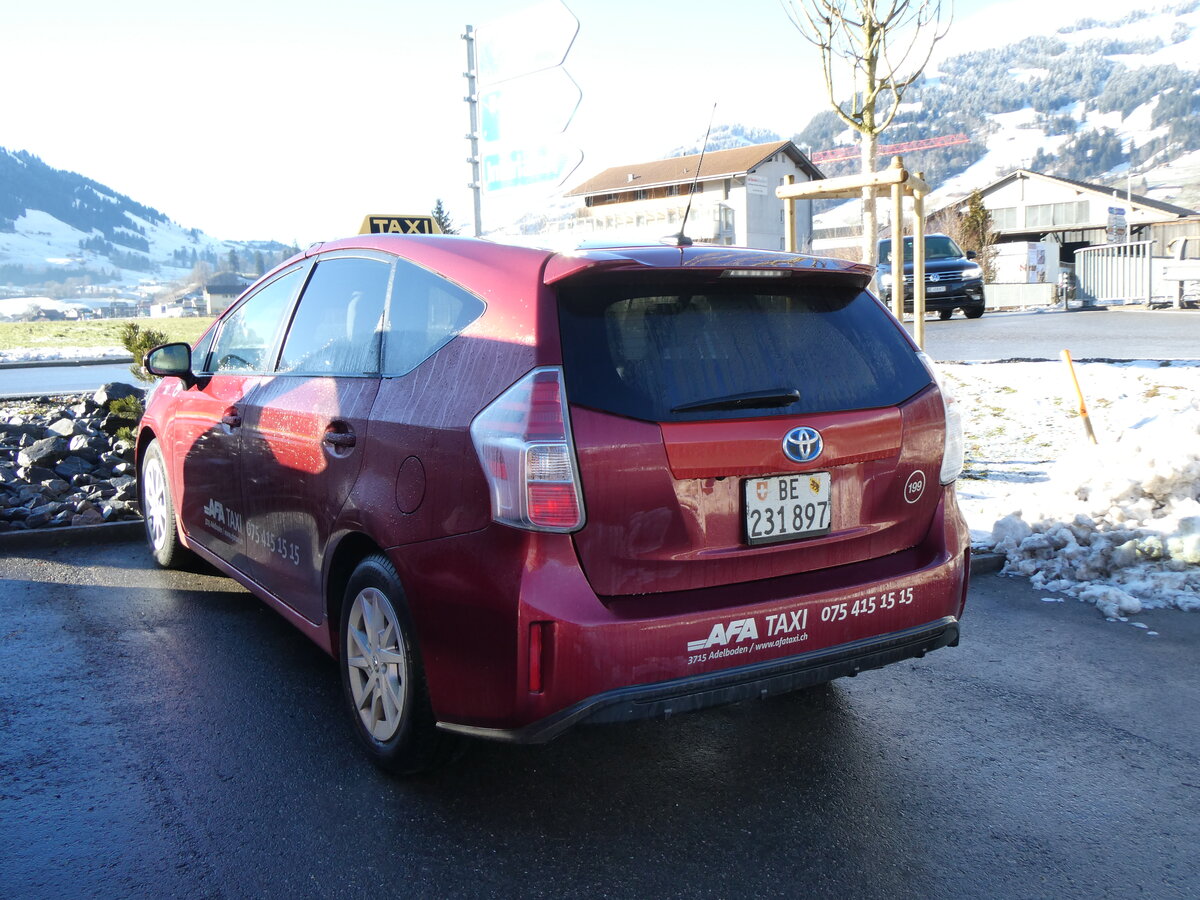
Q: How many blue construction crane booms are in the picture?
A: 0